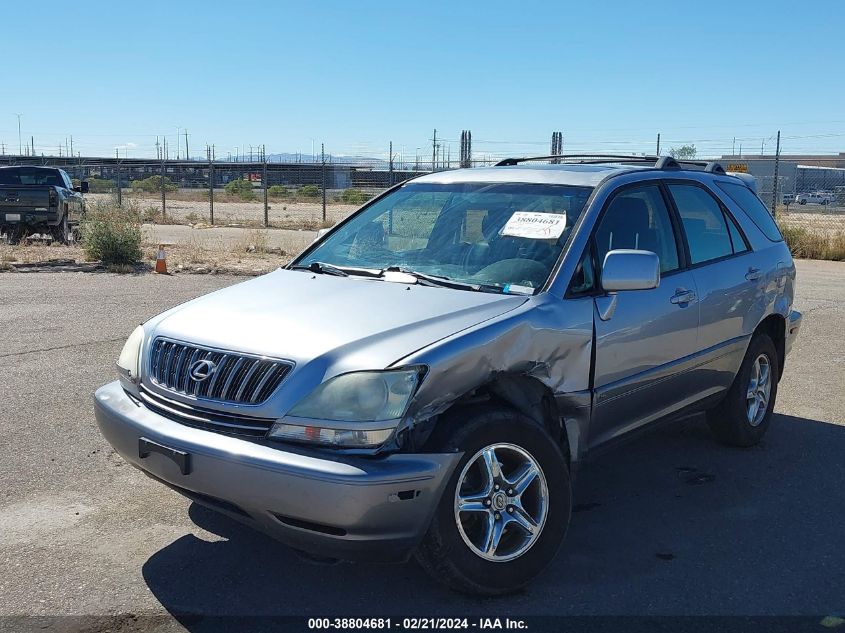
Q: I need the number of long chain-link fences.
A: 1